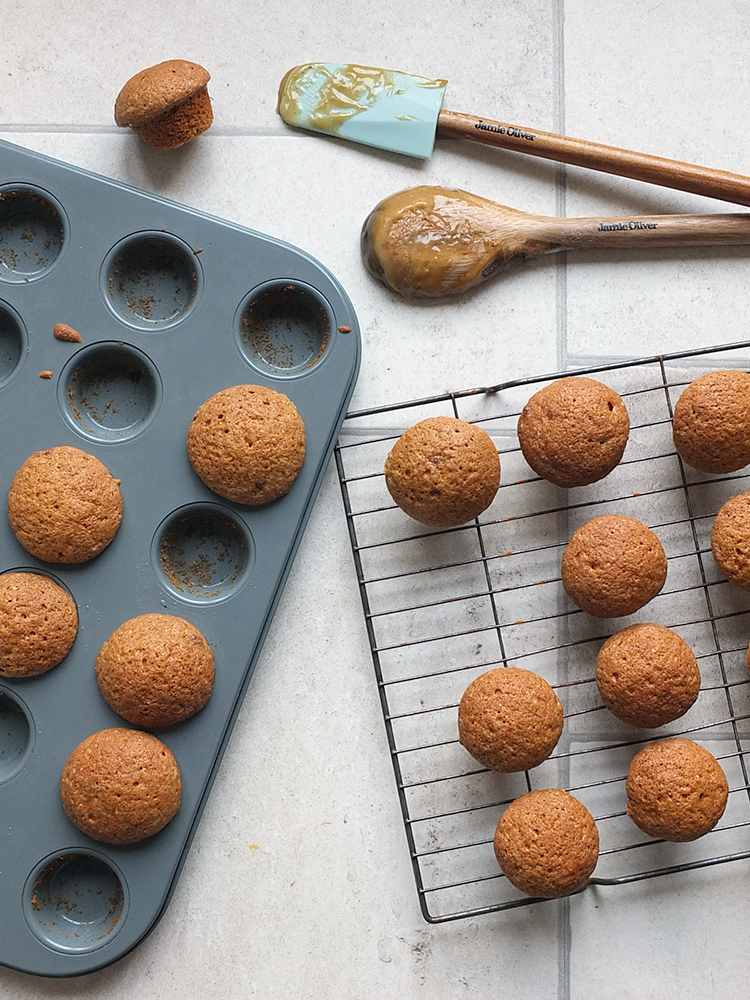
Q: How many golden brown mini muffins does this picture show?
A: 15